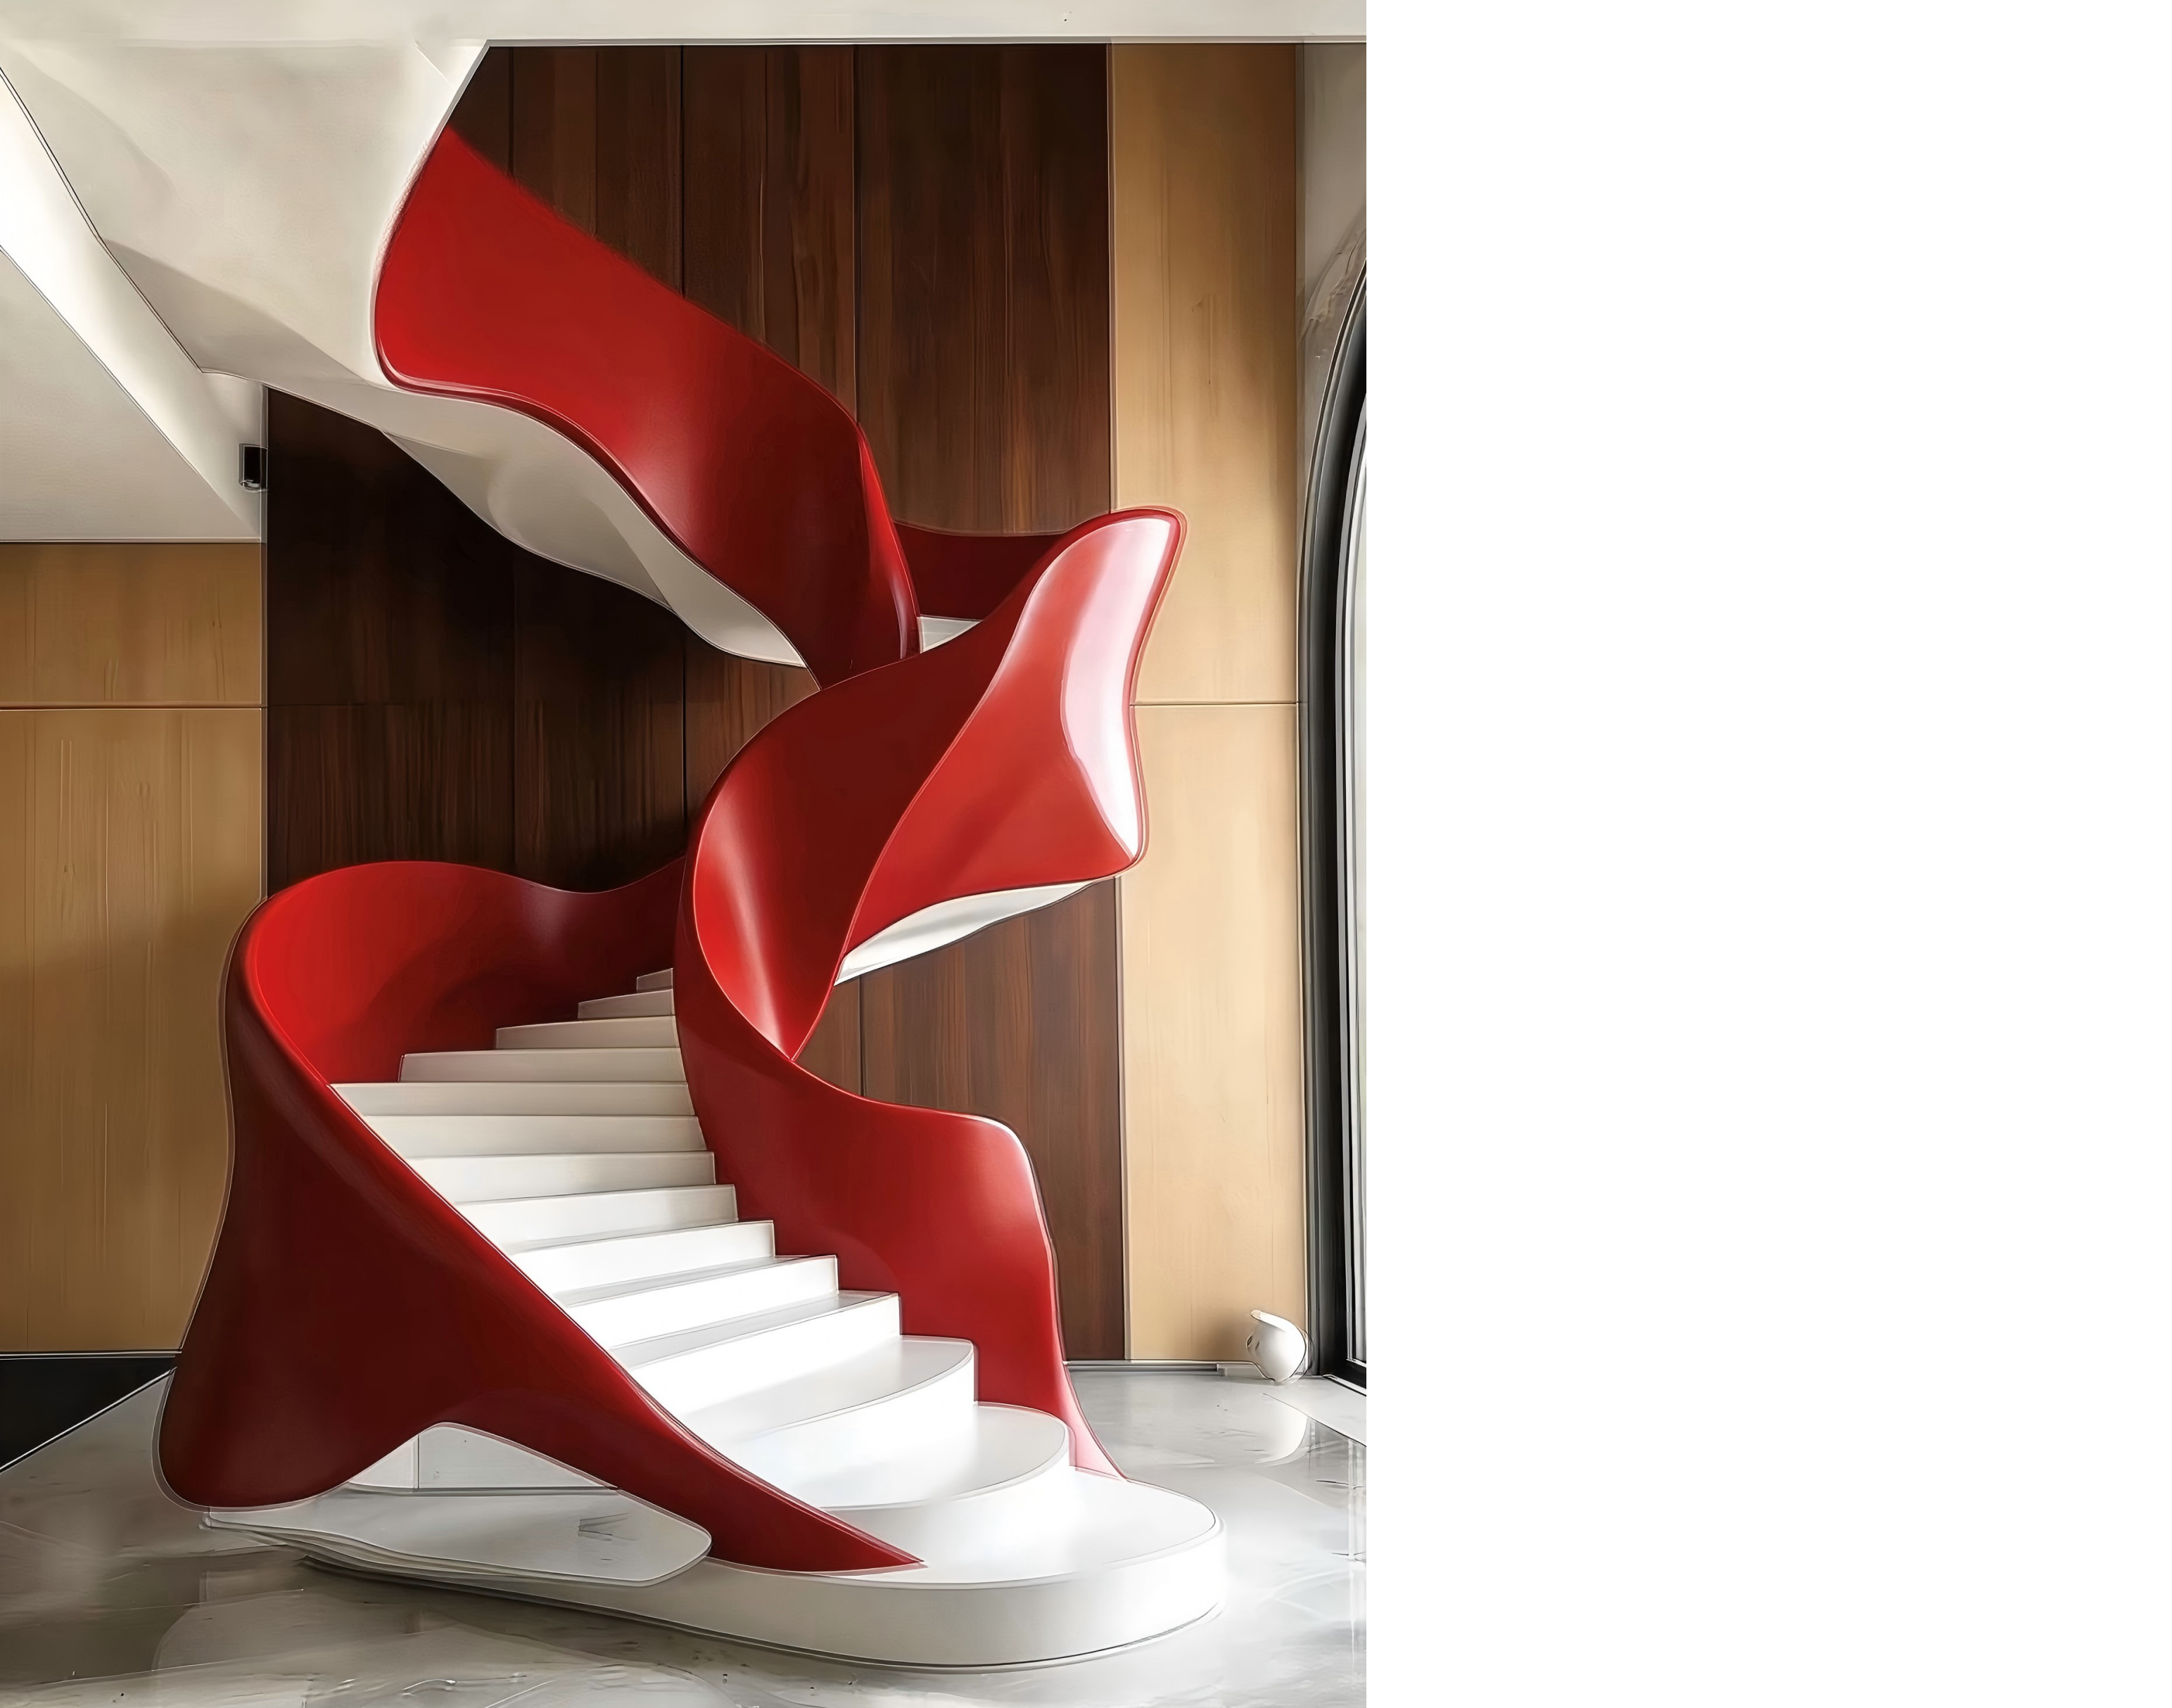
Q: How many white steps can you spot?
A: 14